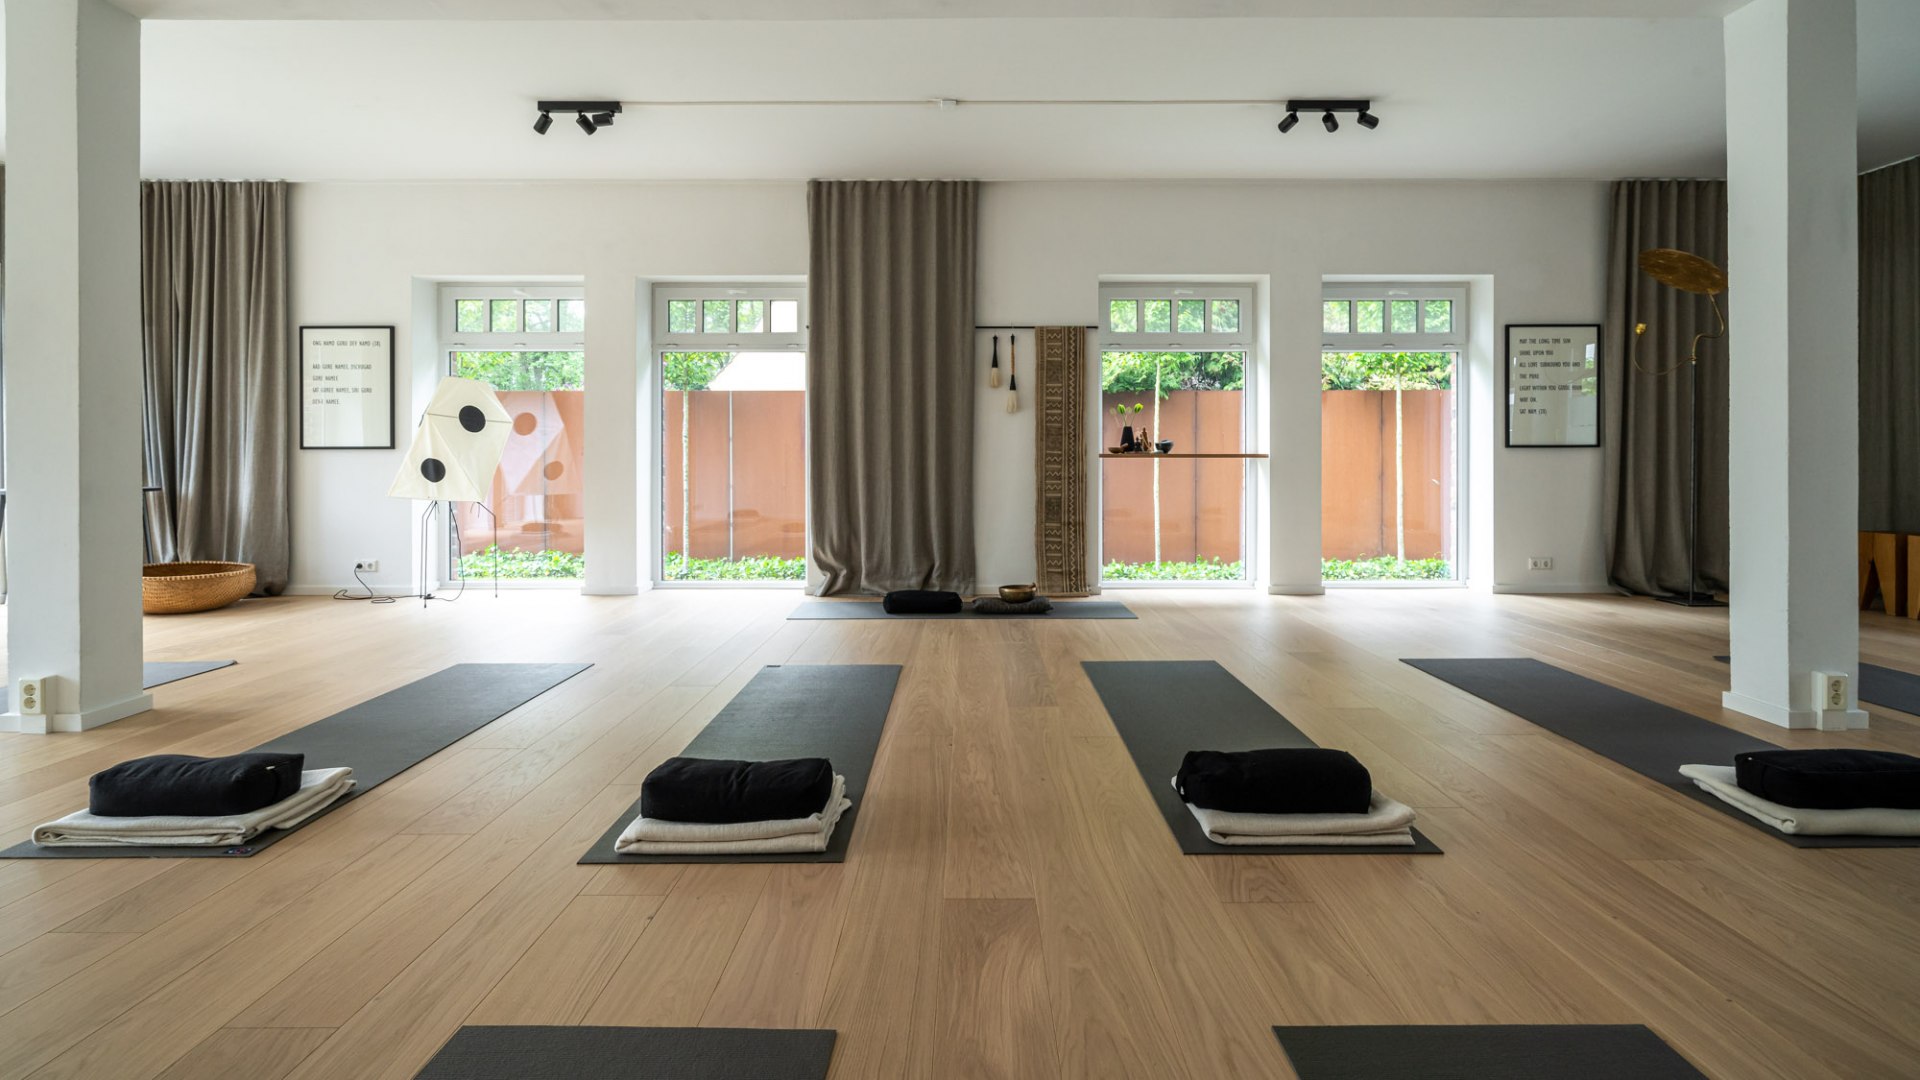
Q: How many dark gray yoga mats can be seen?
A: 9